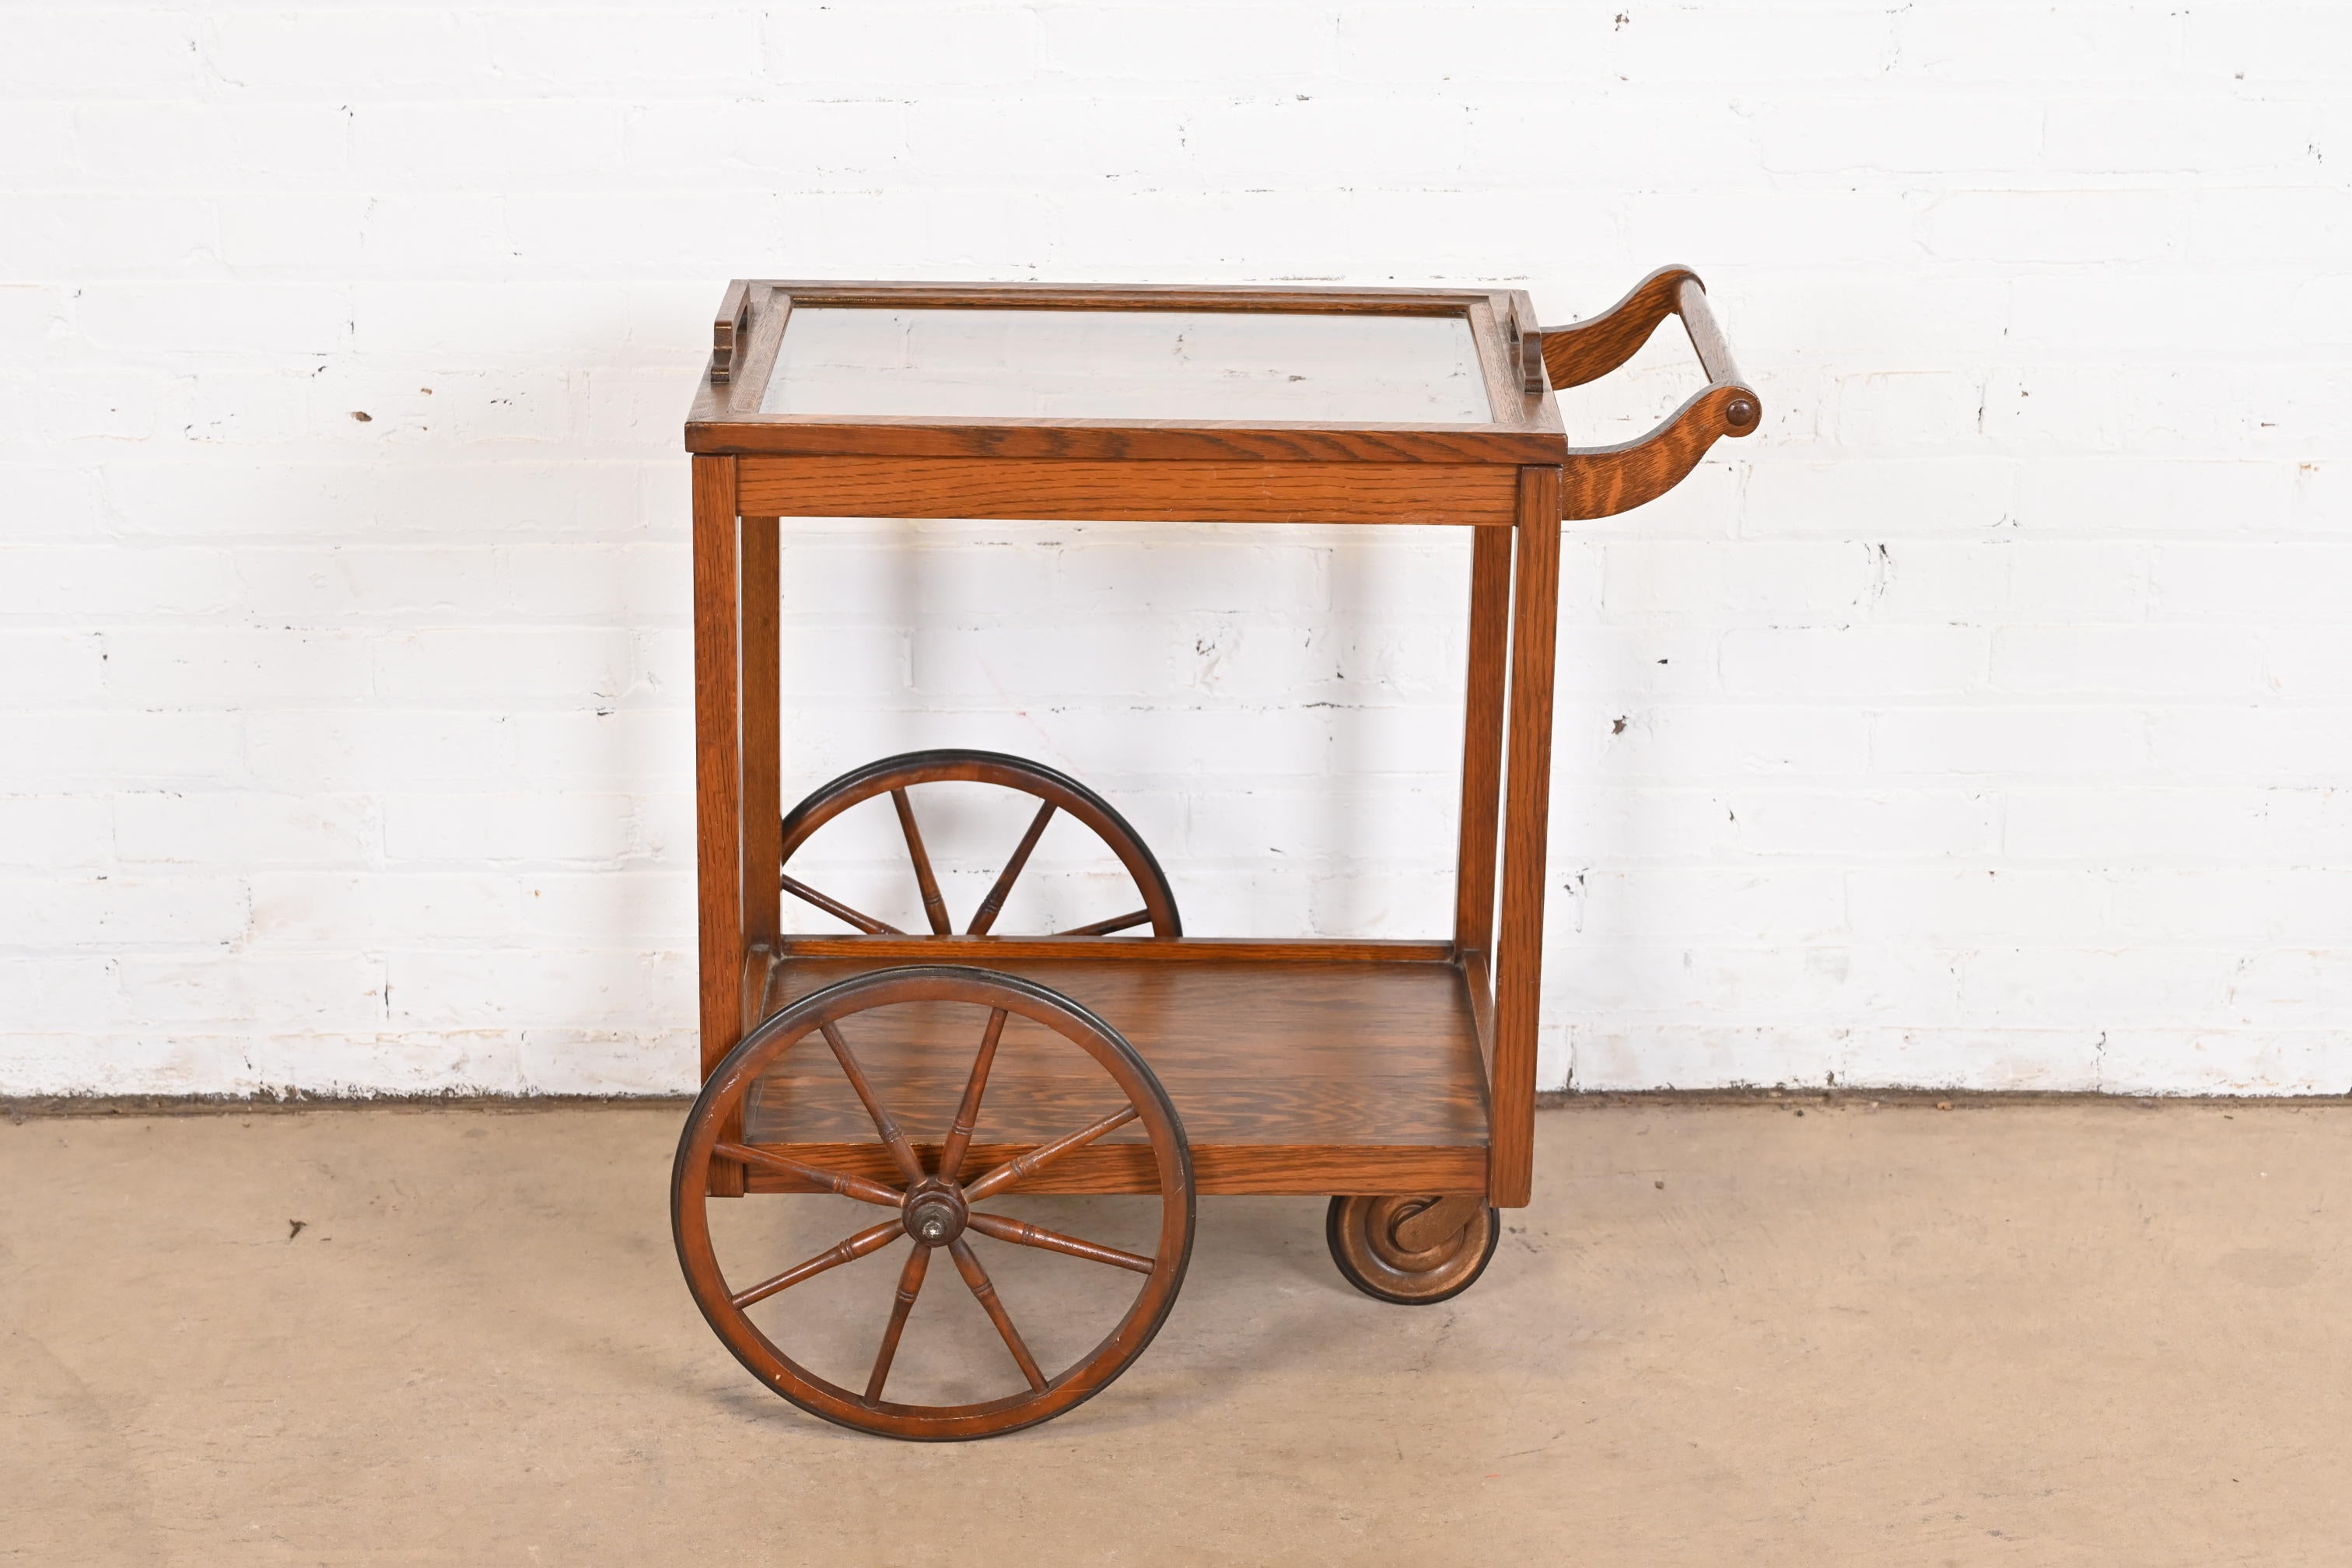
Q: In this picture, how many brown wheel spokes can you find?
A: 12